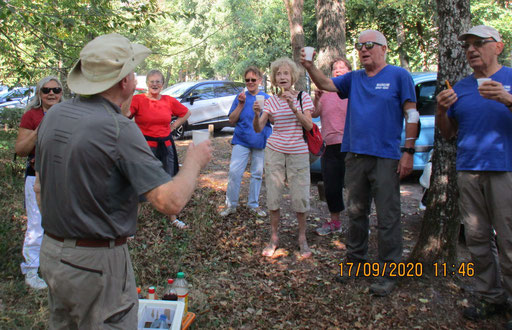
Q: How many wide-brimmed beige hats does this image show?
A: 1